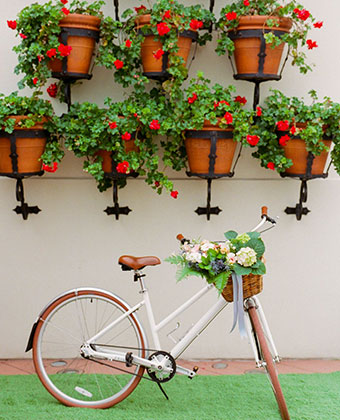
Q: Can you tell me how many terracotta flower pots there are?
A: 7